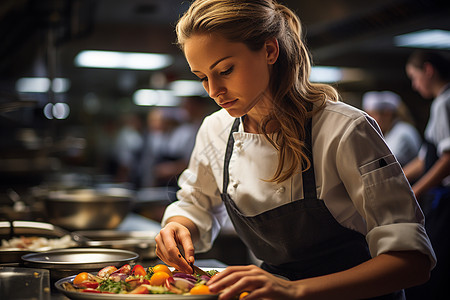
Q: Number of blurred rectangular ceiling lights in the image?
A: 6